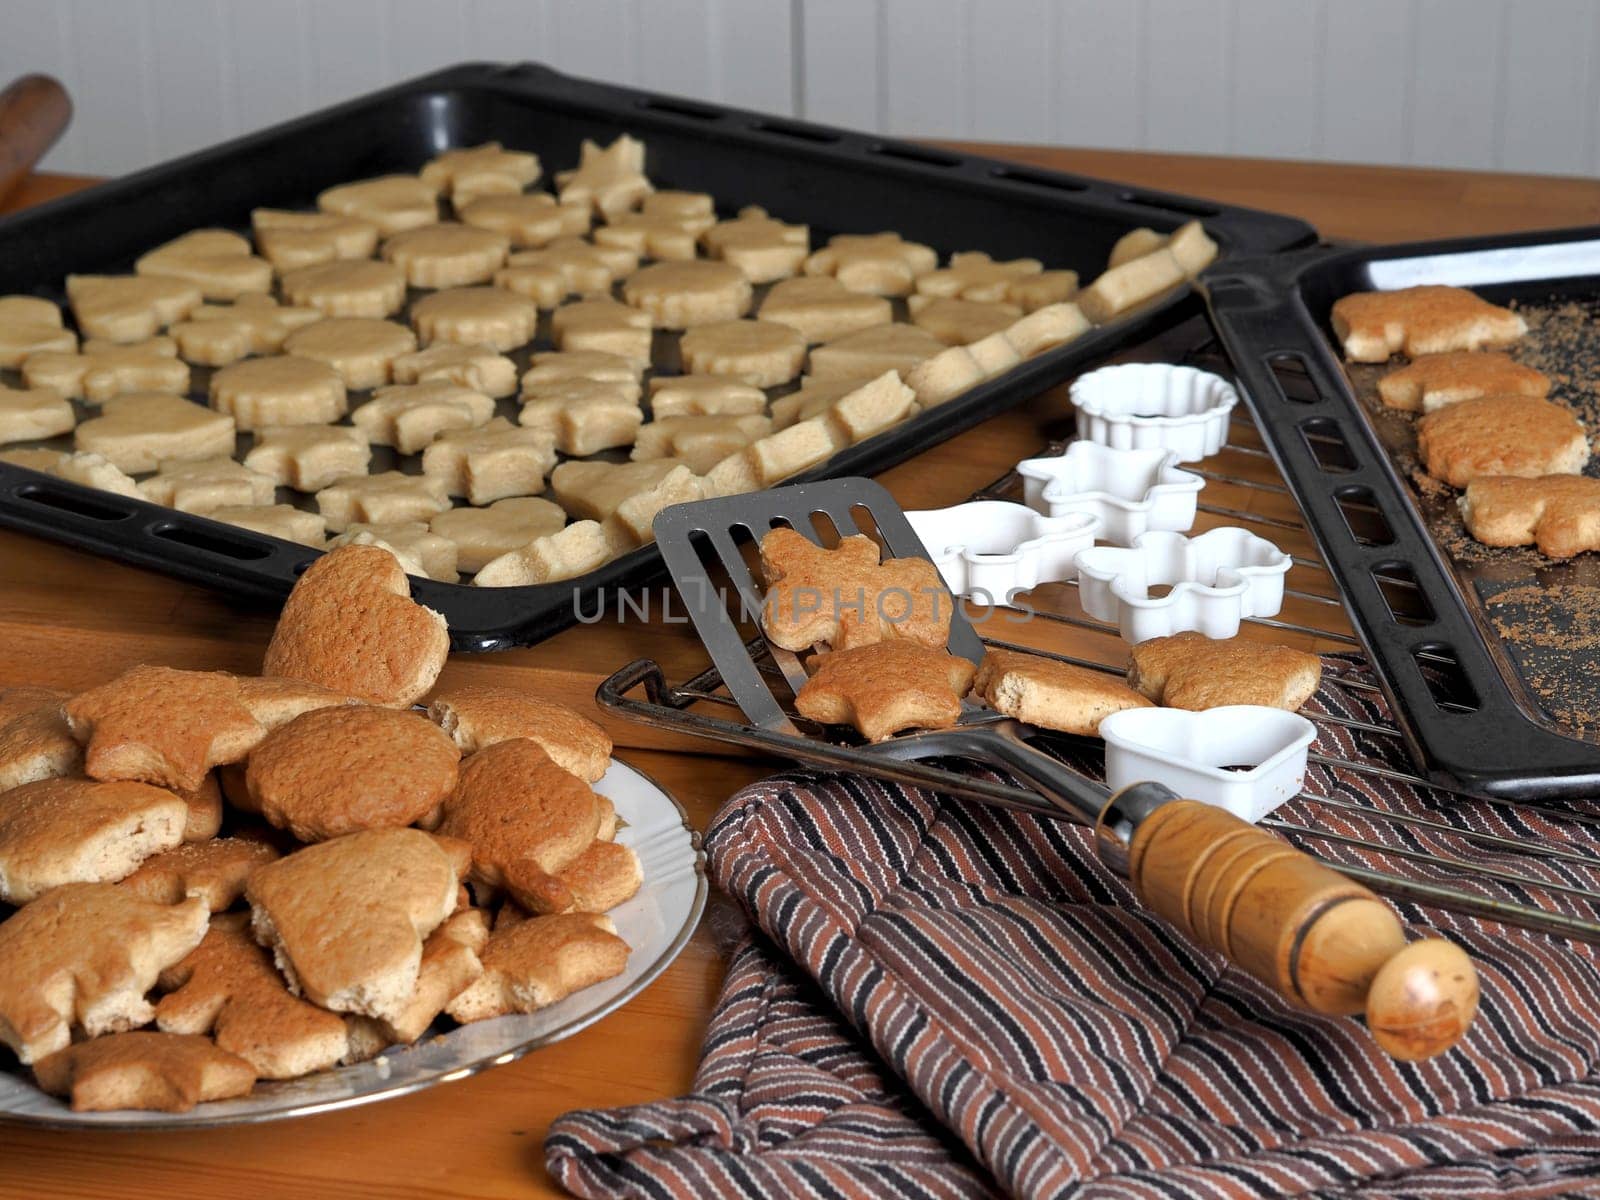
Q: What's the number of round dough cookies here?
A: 7